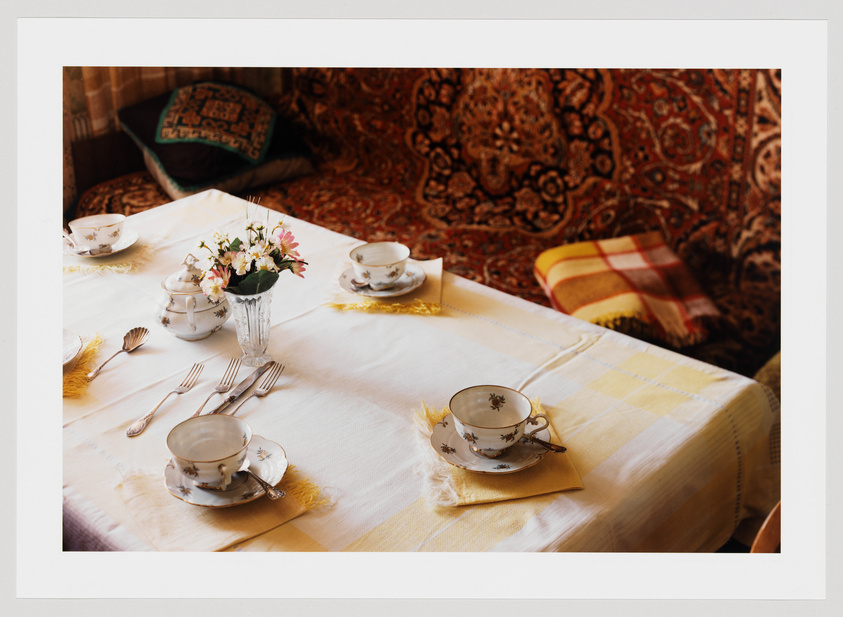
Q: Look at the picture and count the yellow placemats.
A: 5